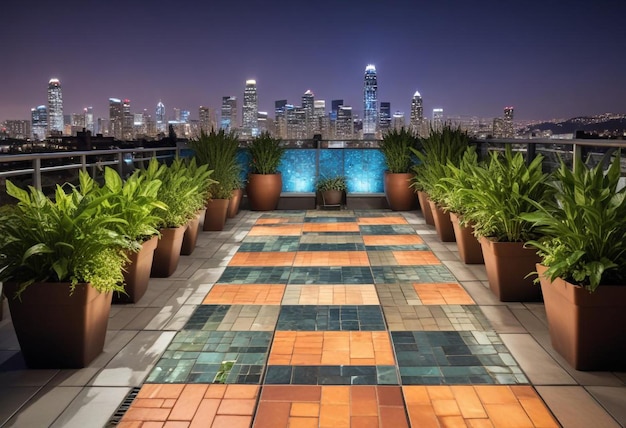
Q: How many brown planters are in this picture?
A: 14